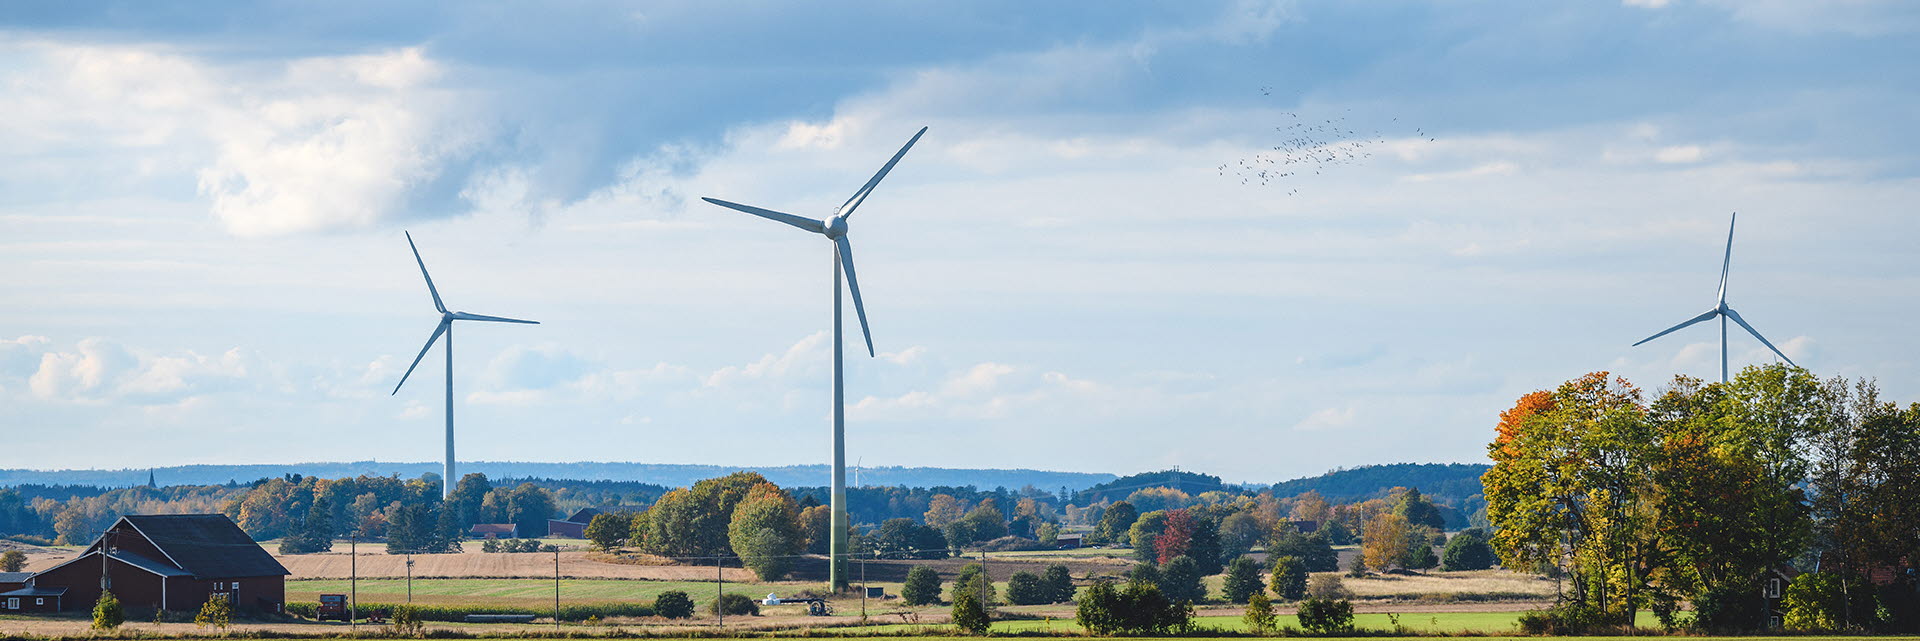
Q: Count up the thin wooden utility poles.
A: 7